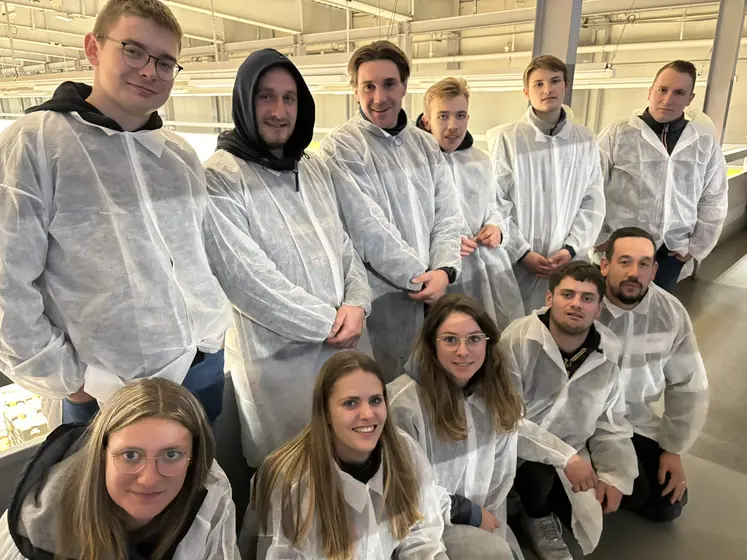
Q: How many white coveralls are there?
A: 11